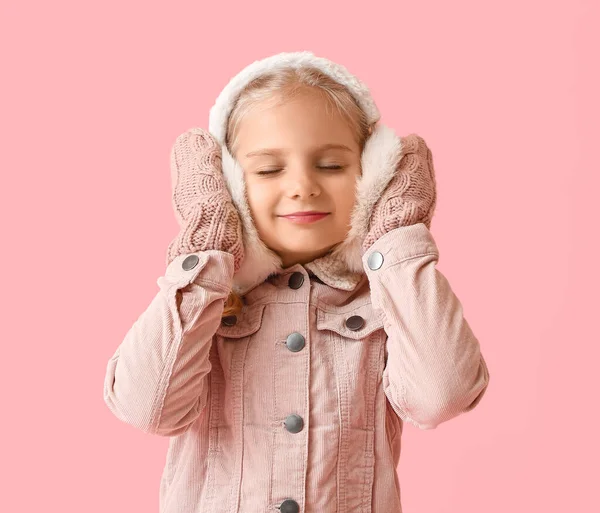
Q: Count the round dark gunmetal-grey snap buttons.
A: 8